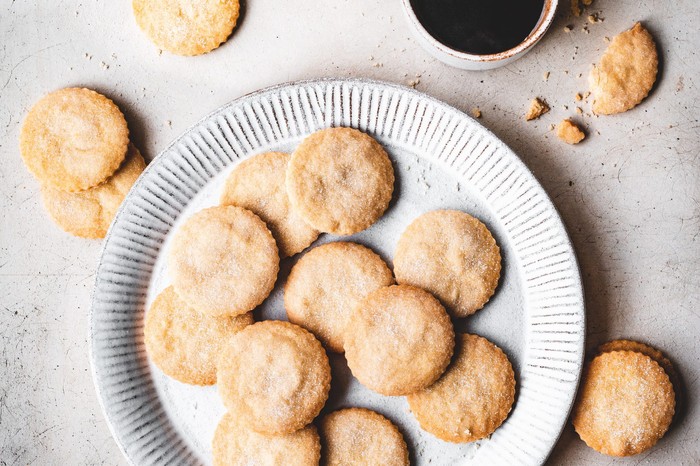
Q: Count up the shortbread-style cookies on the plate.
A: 11